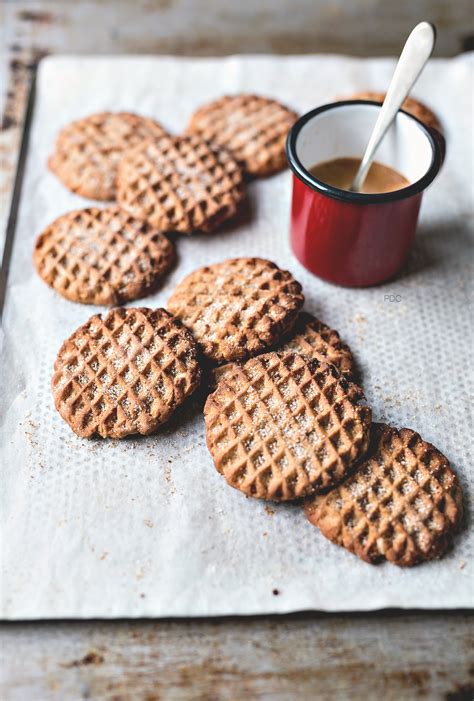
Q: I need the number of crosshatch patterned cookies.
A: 10